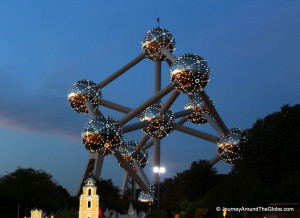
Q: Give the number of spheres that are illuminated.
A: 9